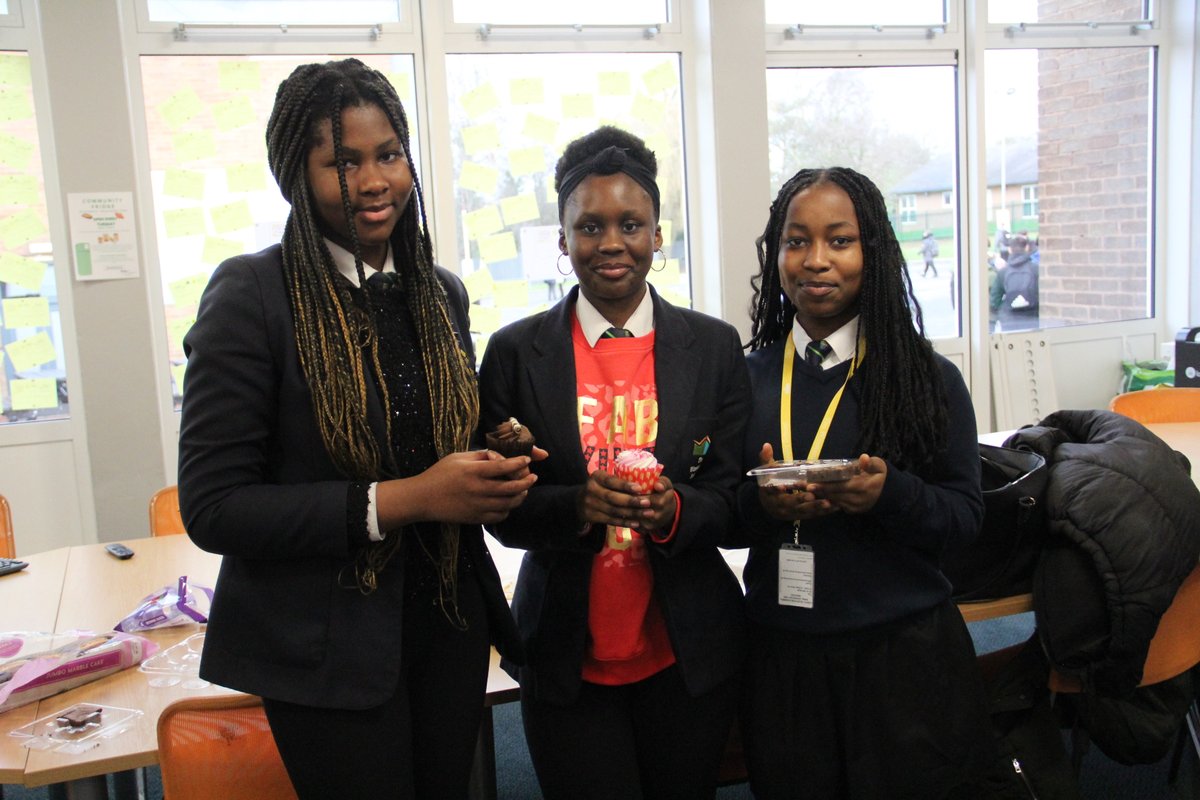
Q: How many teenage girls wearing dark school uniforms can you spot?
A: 3